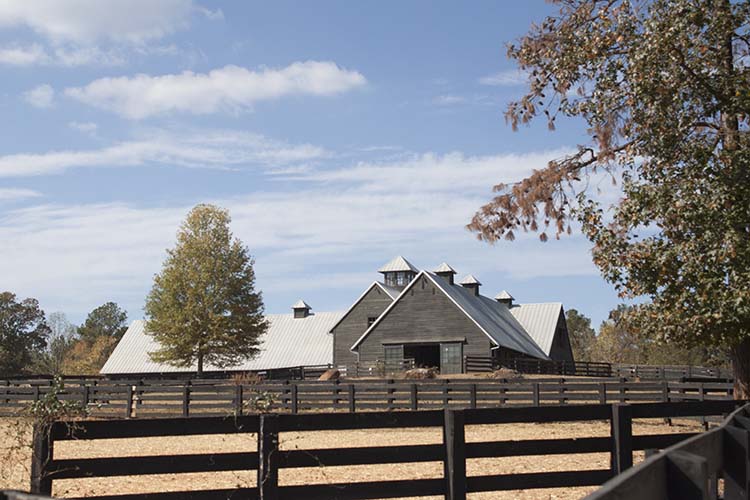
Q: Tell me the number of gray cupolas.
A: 5